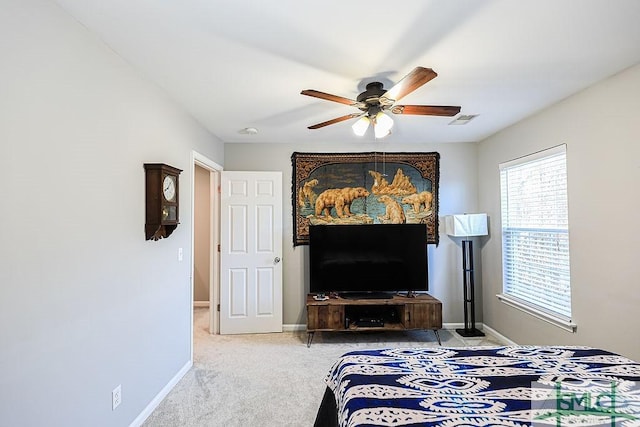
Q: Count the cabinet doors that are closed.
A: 2